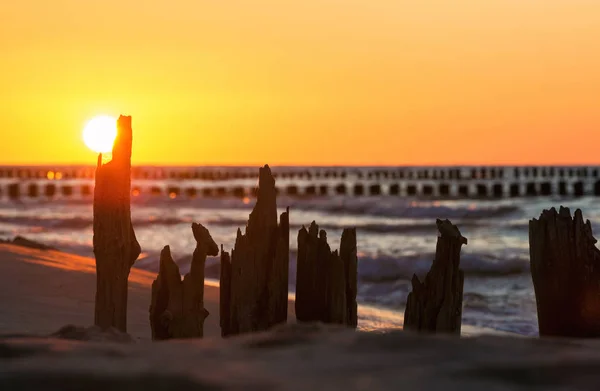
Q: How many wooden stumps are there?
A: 6